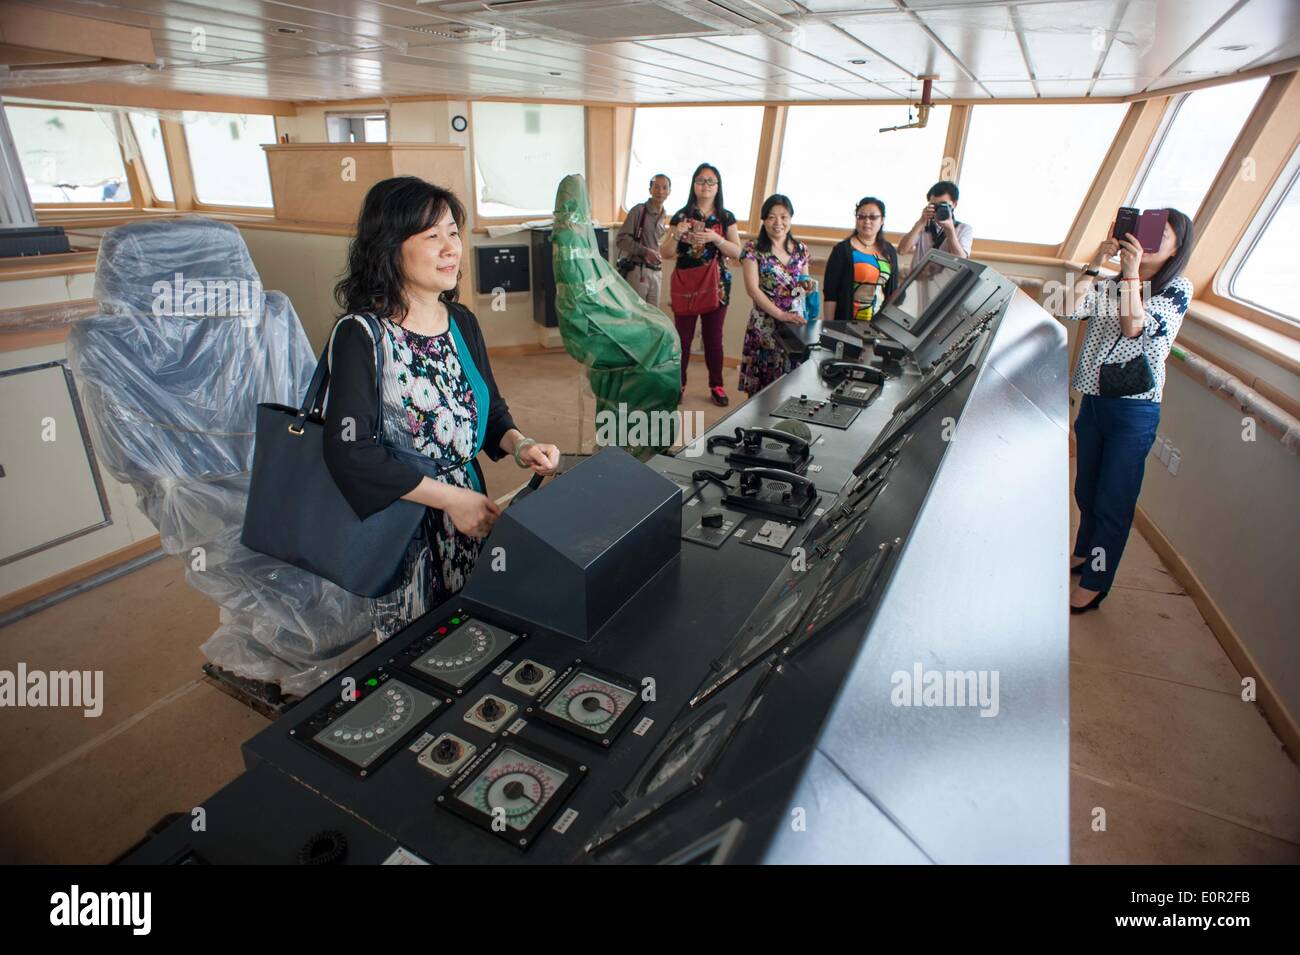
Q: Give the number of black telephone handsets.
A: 3